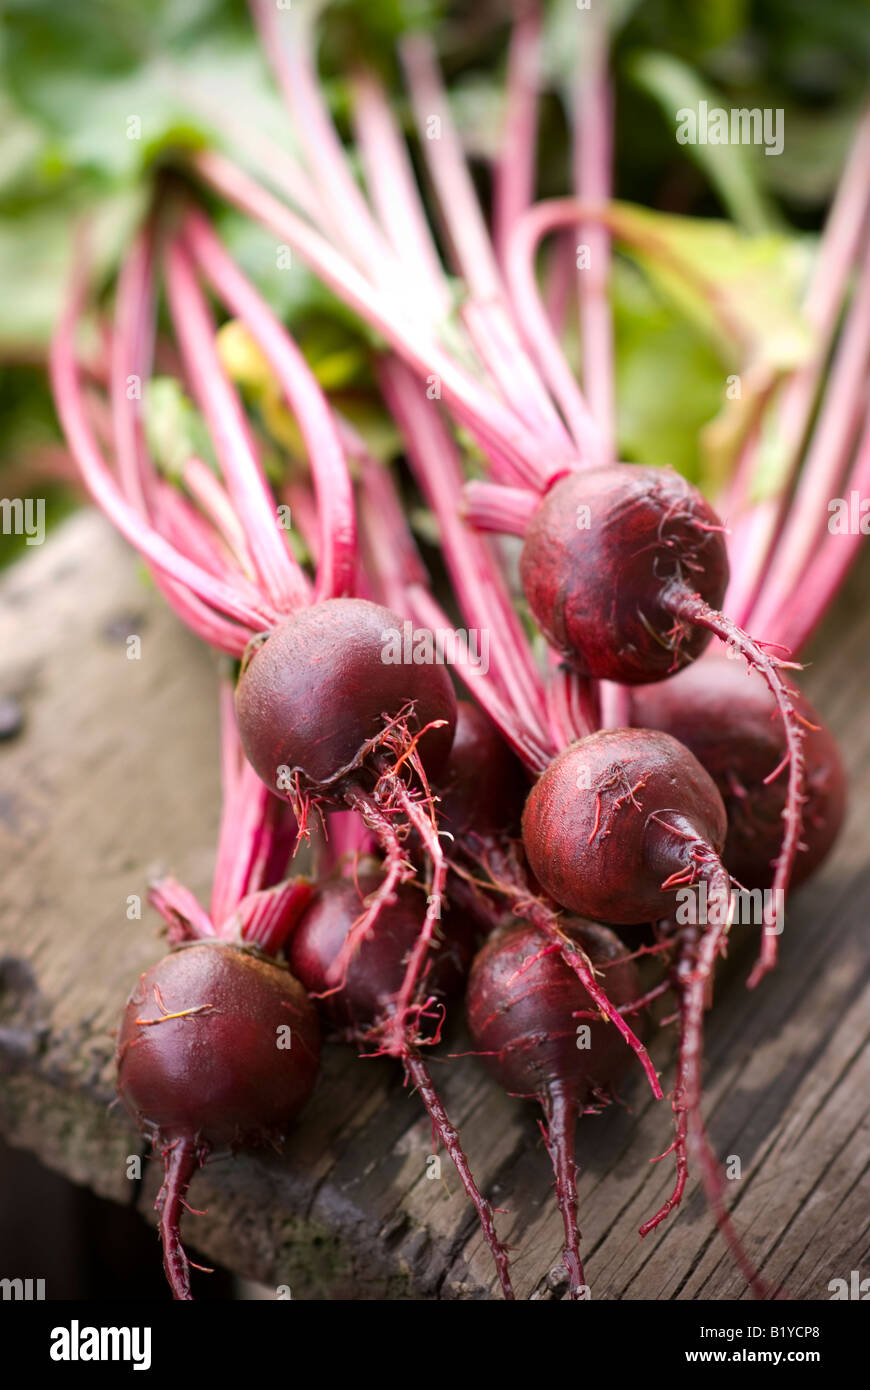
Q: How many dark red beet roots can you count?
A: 8